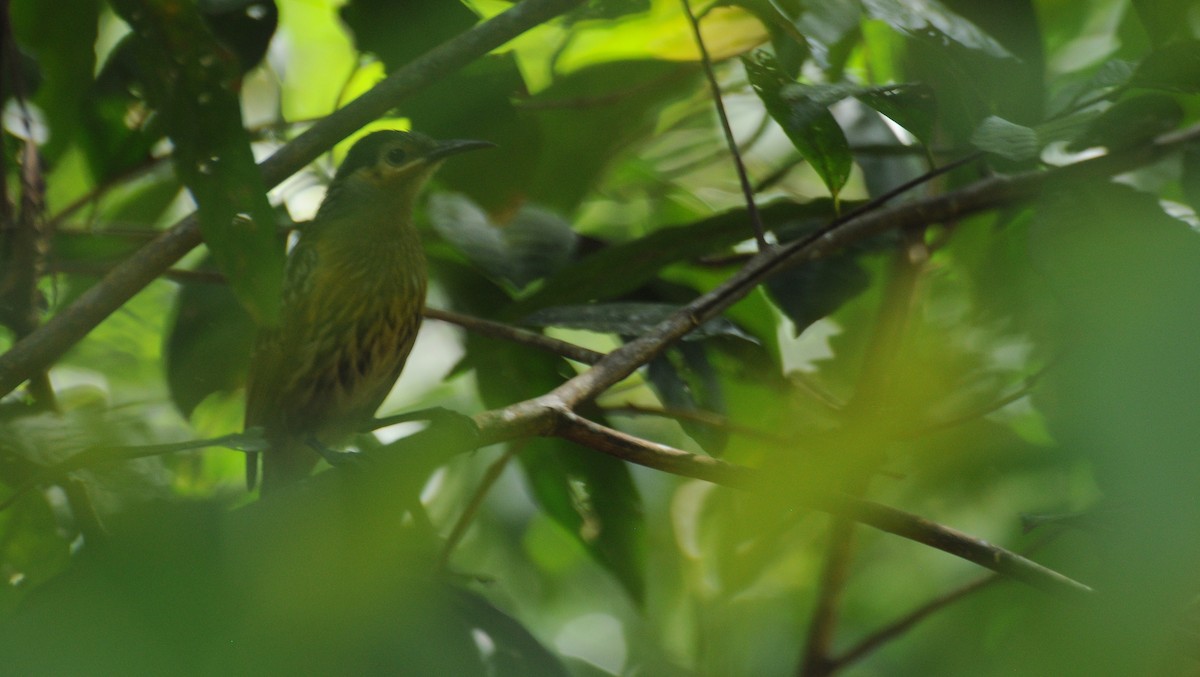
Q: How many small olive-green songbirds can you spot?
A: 1